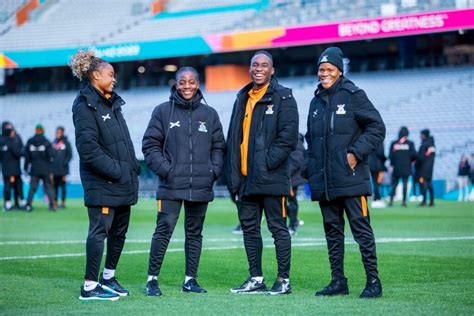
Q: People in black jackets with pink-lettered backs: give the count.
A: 2